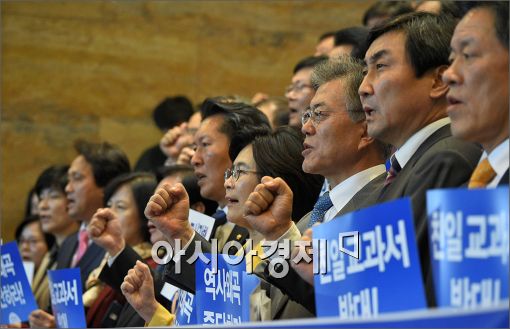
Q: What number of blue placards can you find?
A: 6